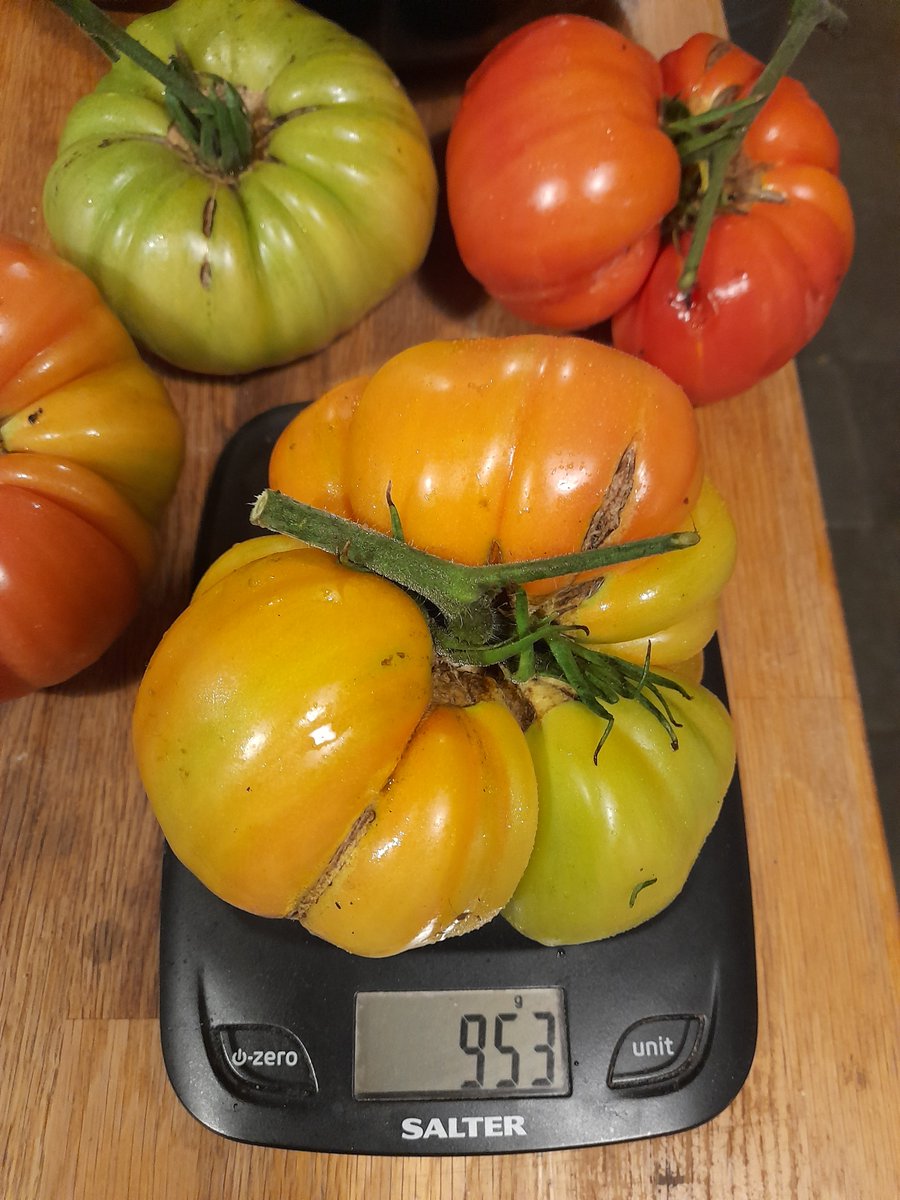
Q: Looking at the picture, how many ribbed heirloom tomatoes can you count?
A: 4